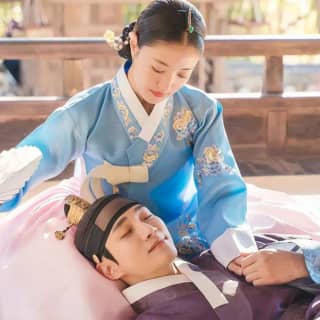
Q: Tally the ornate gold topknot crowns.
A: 1